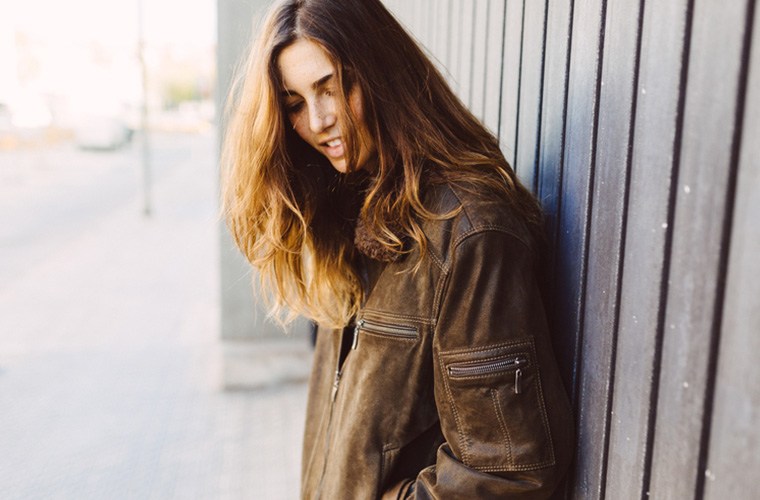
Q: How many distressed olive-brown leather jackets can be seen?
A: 1